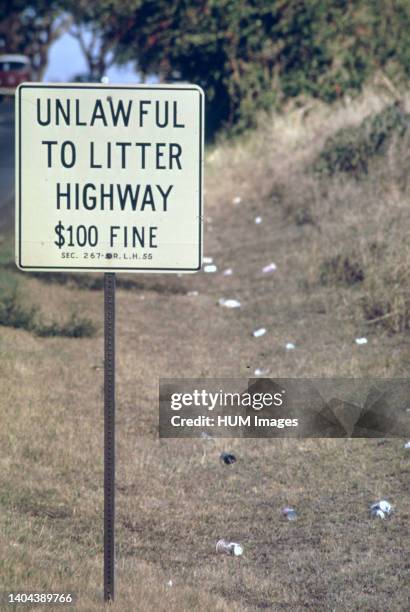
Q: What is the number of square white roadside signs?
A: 1